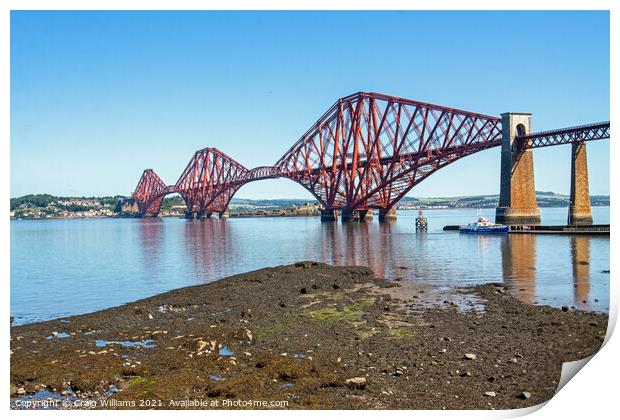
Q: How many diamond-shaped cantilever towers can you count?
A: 3